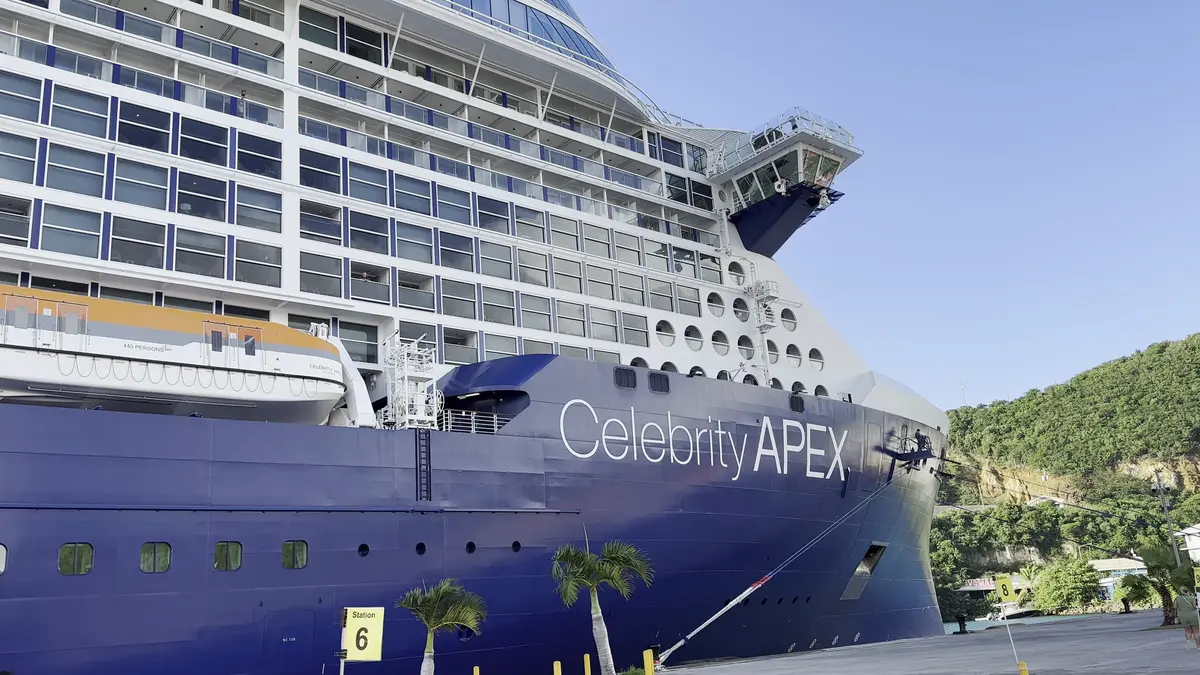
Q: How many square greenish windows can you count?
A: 4